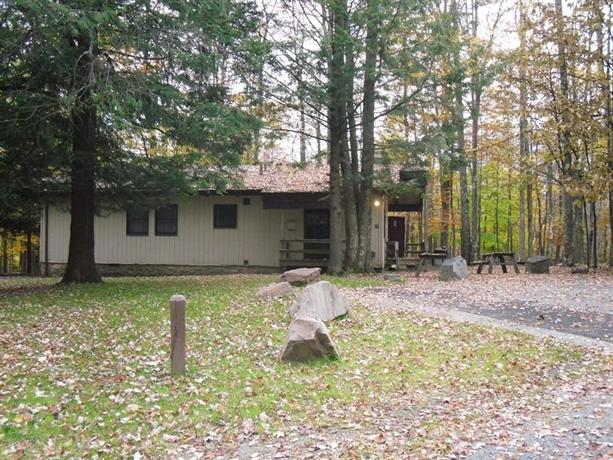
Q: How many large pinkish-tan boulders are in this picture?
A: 4